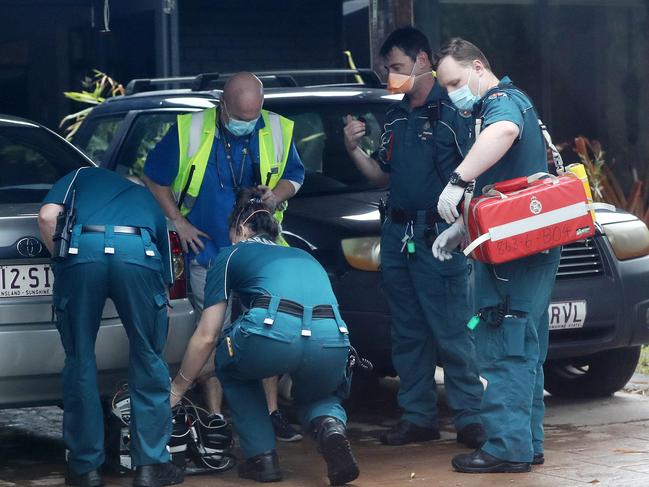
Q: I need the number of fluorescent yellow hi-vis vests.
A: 1